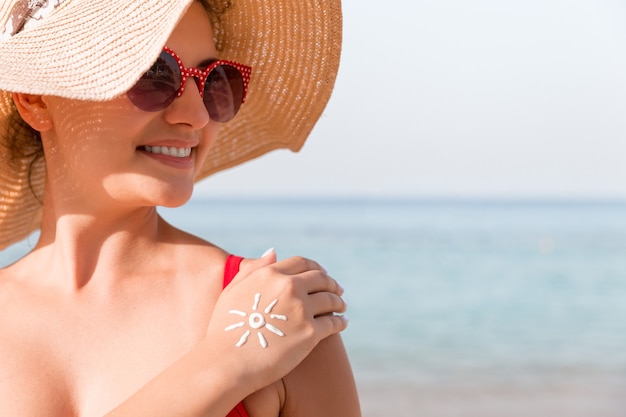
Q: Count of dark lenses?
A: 2